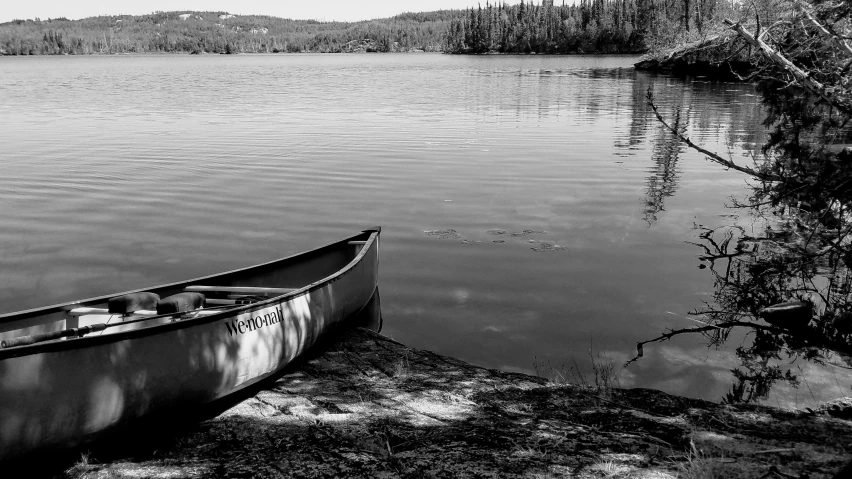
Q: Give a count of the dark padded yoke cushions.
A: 2